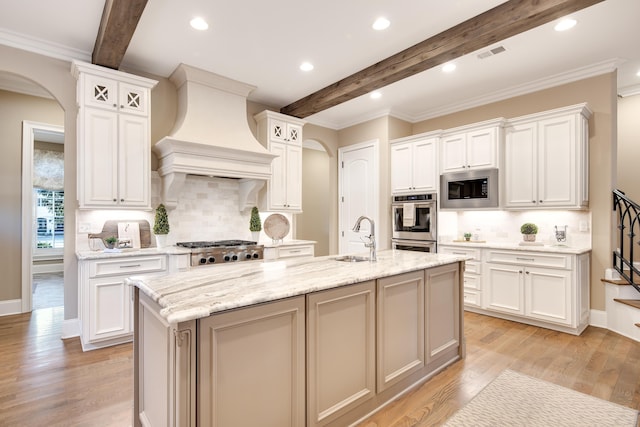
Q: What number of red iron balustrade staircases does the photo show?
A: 0